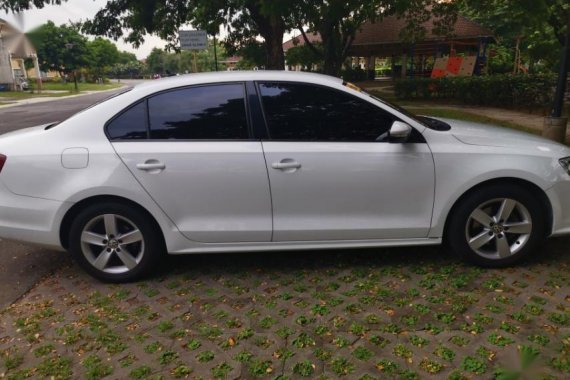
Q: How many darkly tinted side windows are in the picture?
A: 3